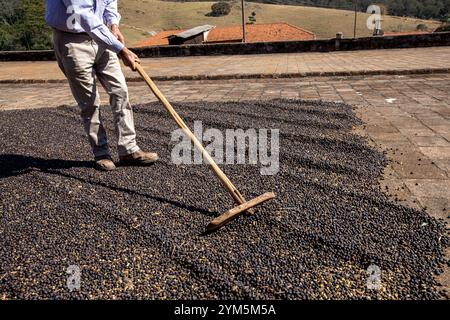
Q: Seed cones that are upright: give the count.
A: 0